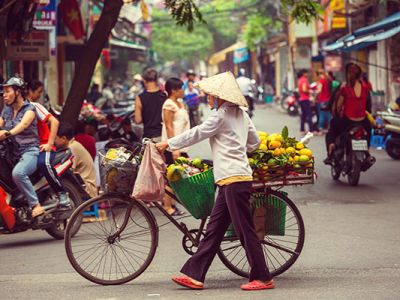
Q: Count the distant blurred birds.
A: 0